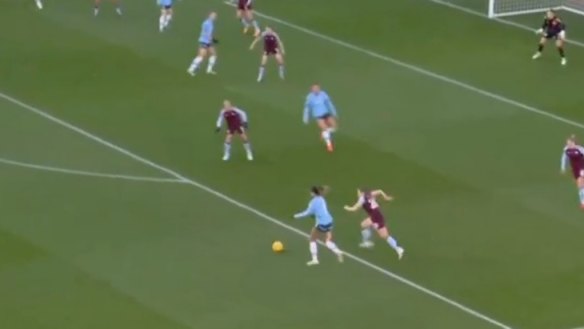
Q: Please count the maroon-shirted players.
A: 5